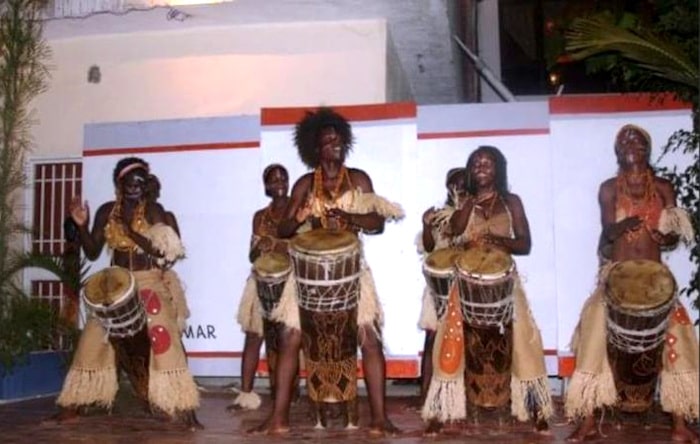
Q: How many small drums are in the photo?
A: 2